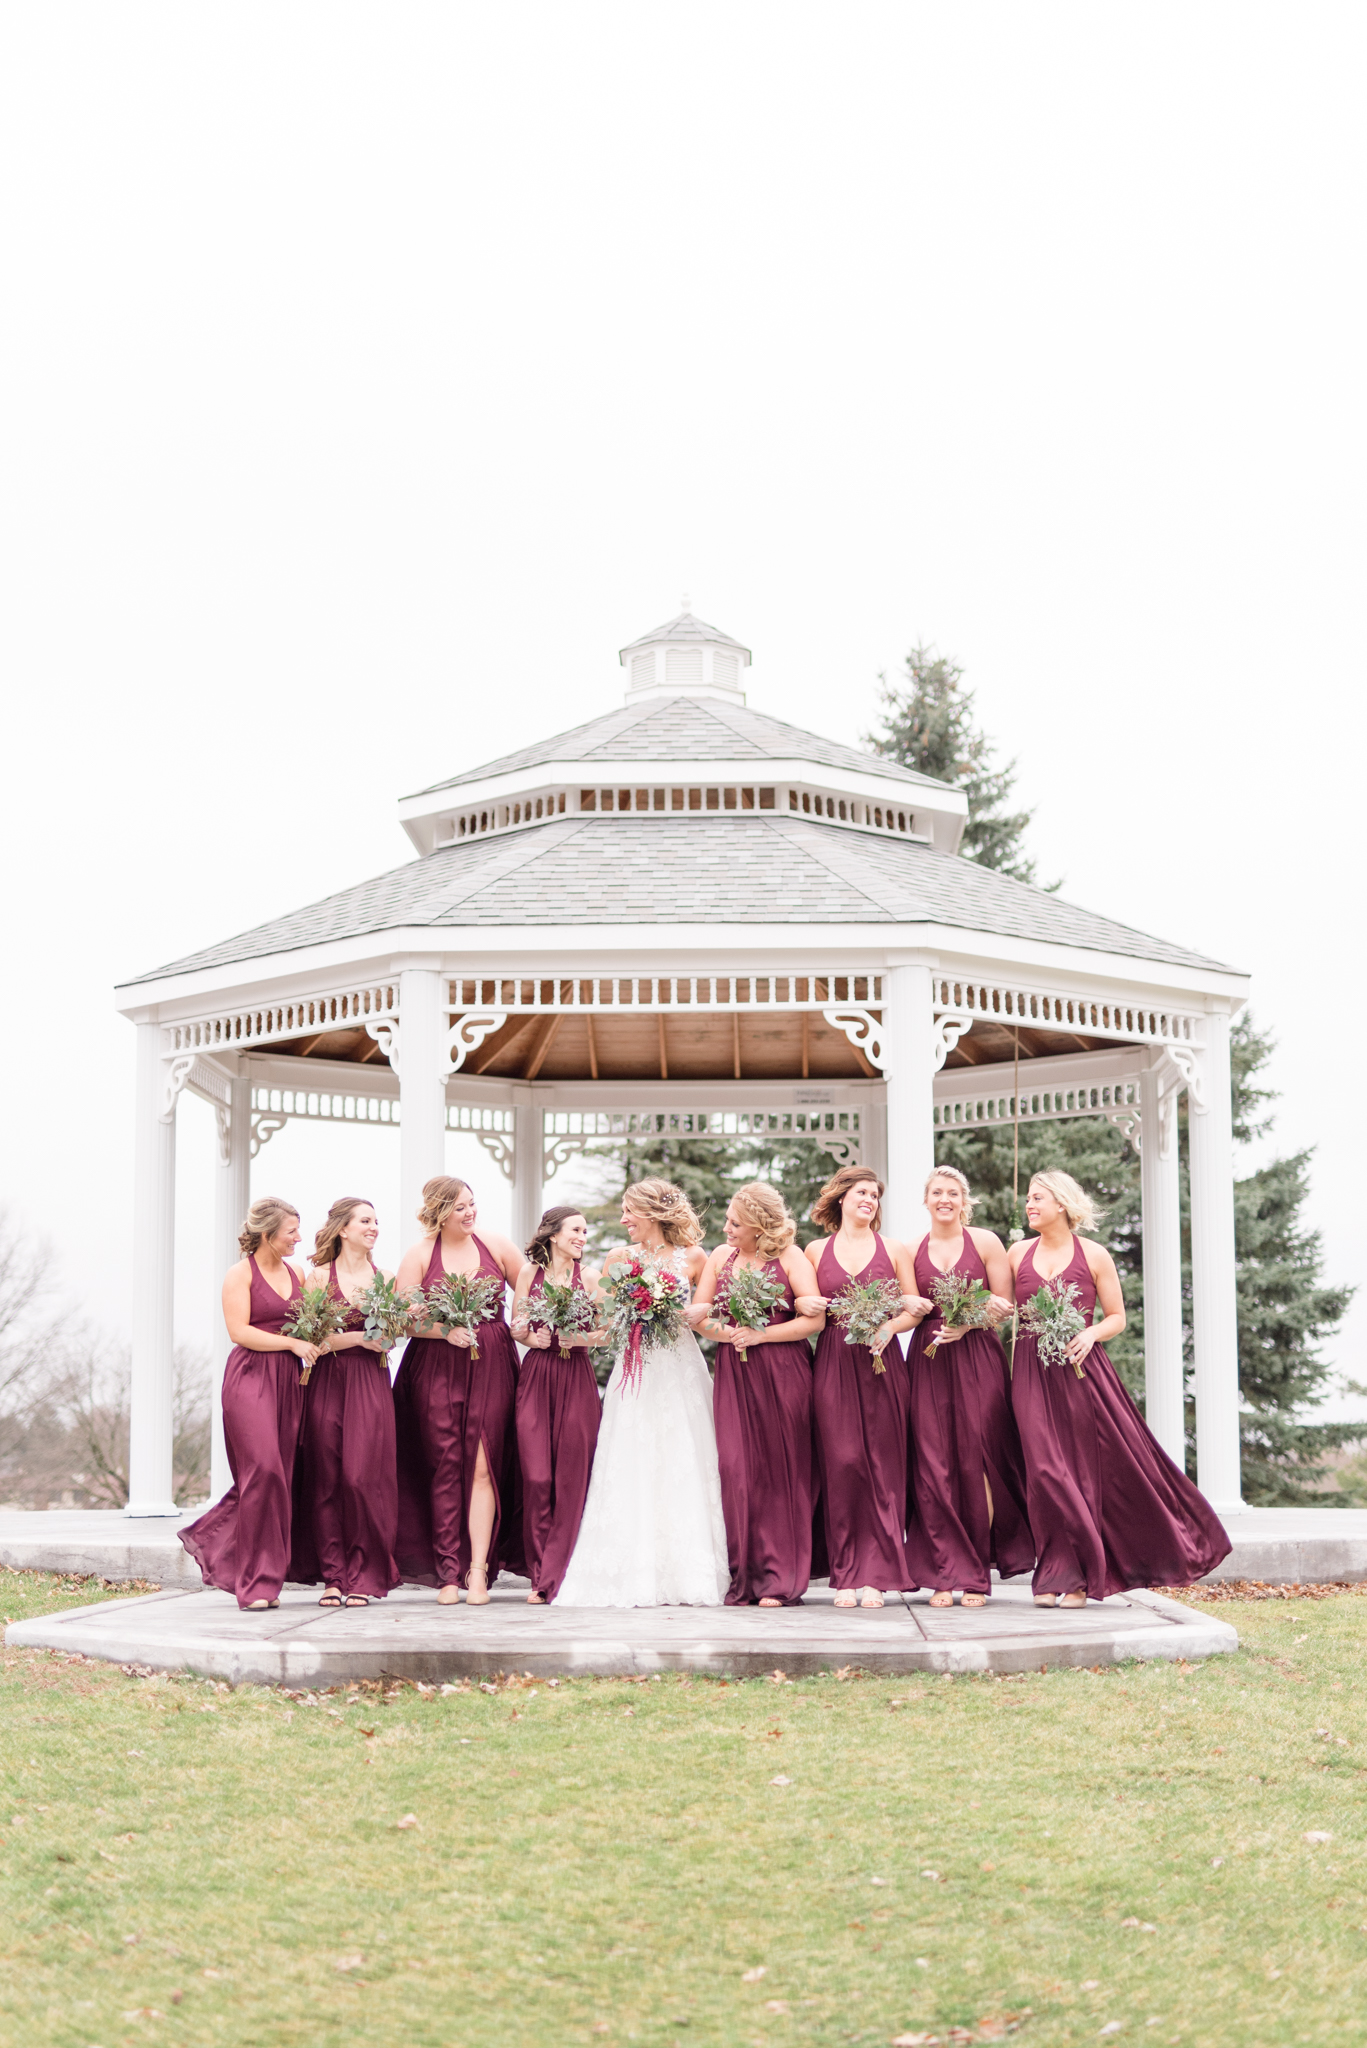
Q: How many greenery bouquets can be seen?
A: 8